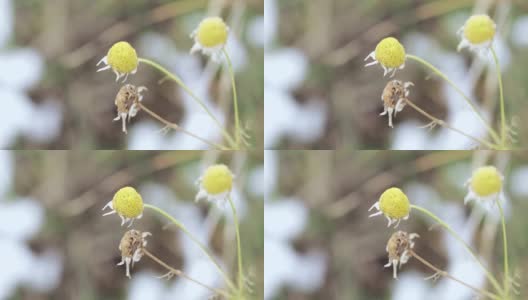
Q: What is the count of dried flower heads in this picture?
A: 4